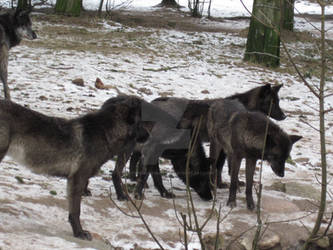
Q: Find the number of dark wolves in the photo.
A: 5